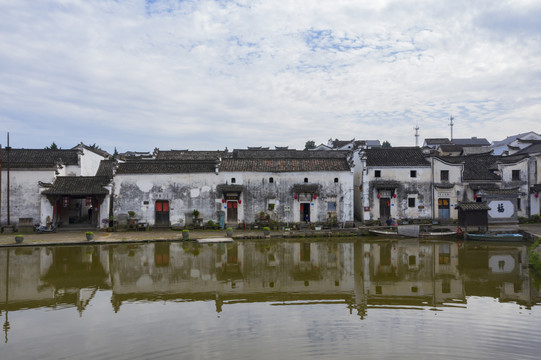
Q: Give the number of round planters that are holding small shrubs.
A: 5